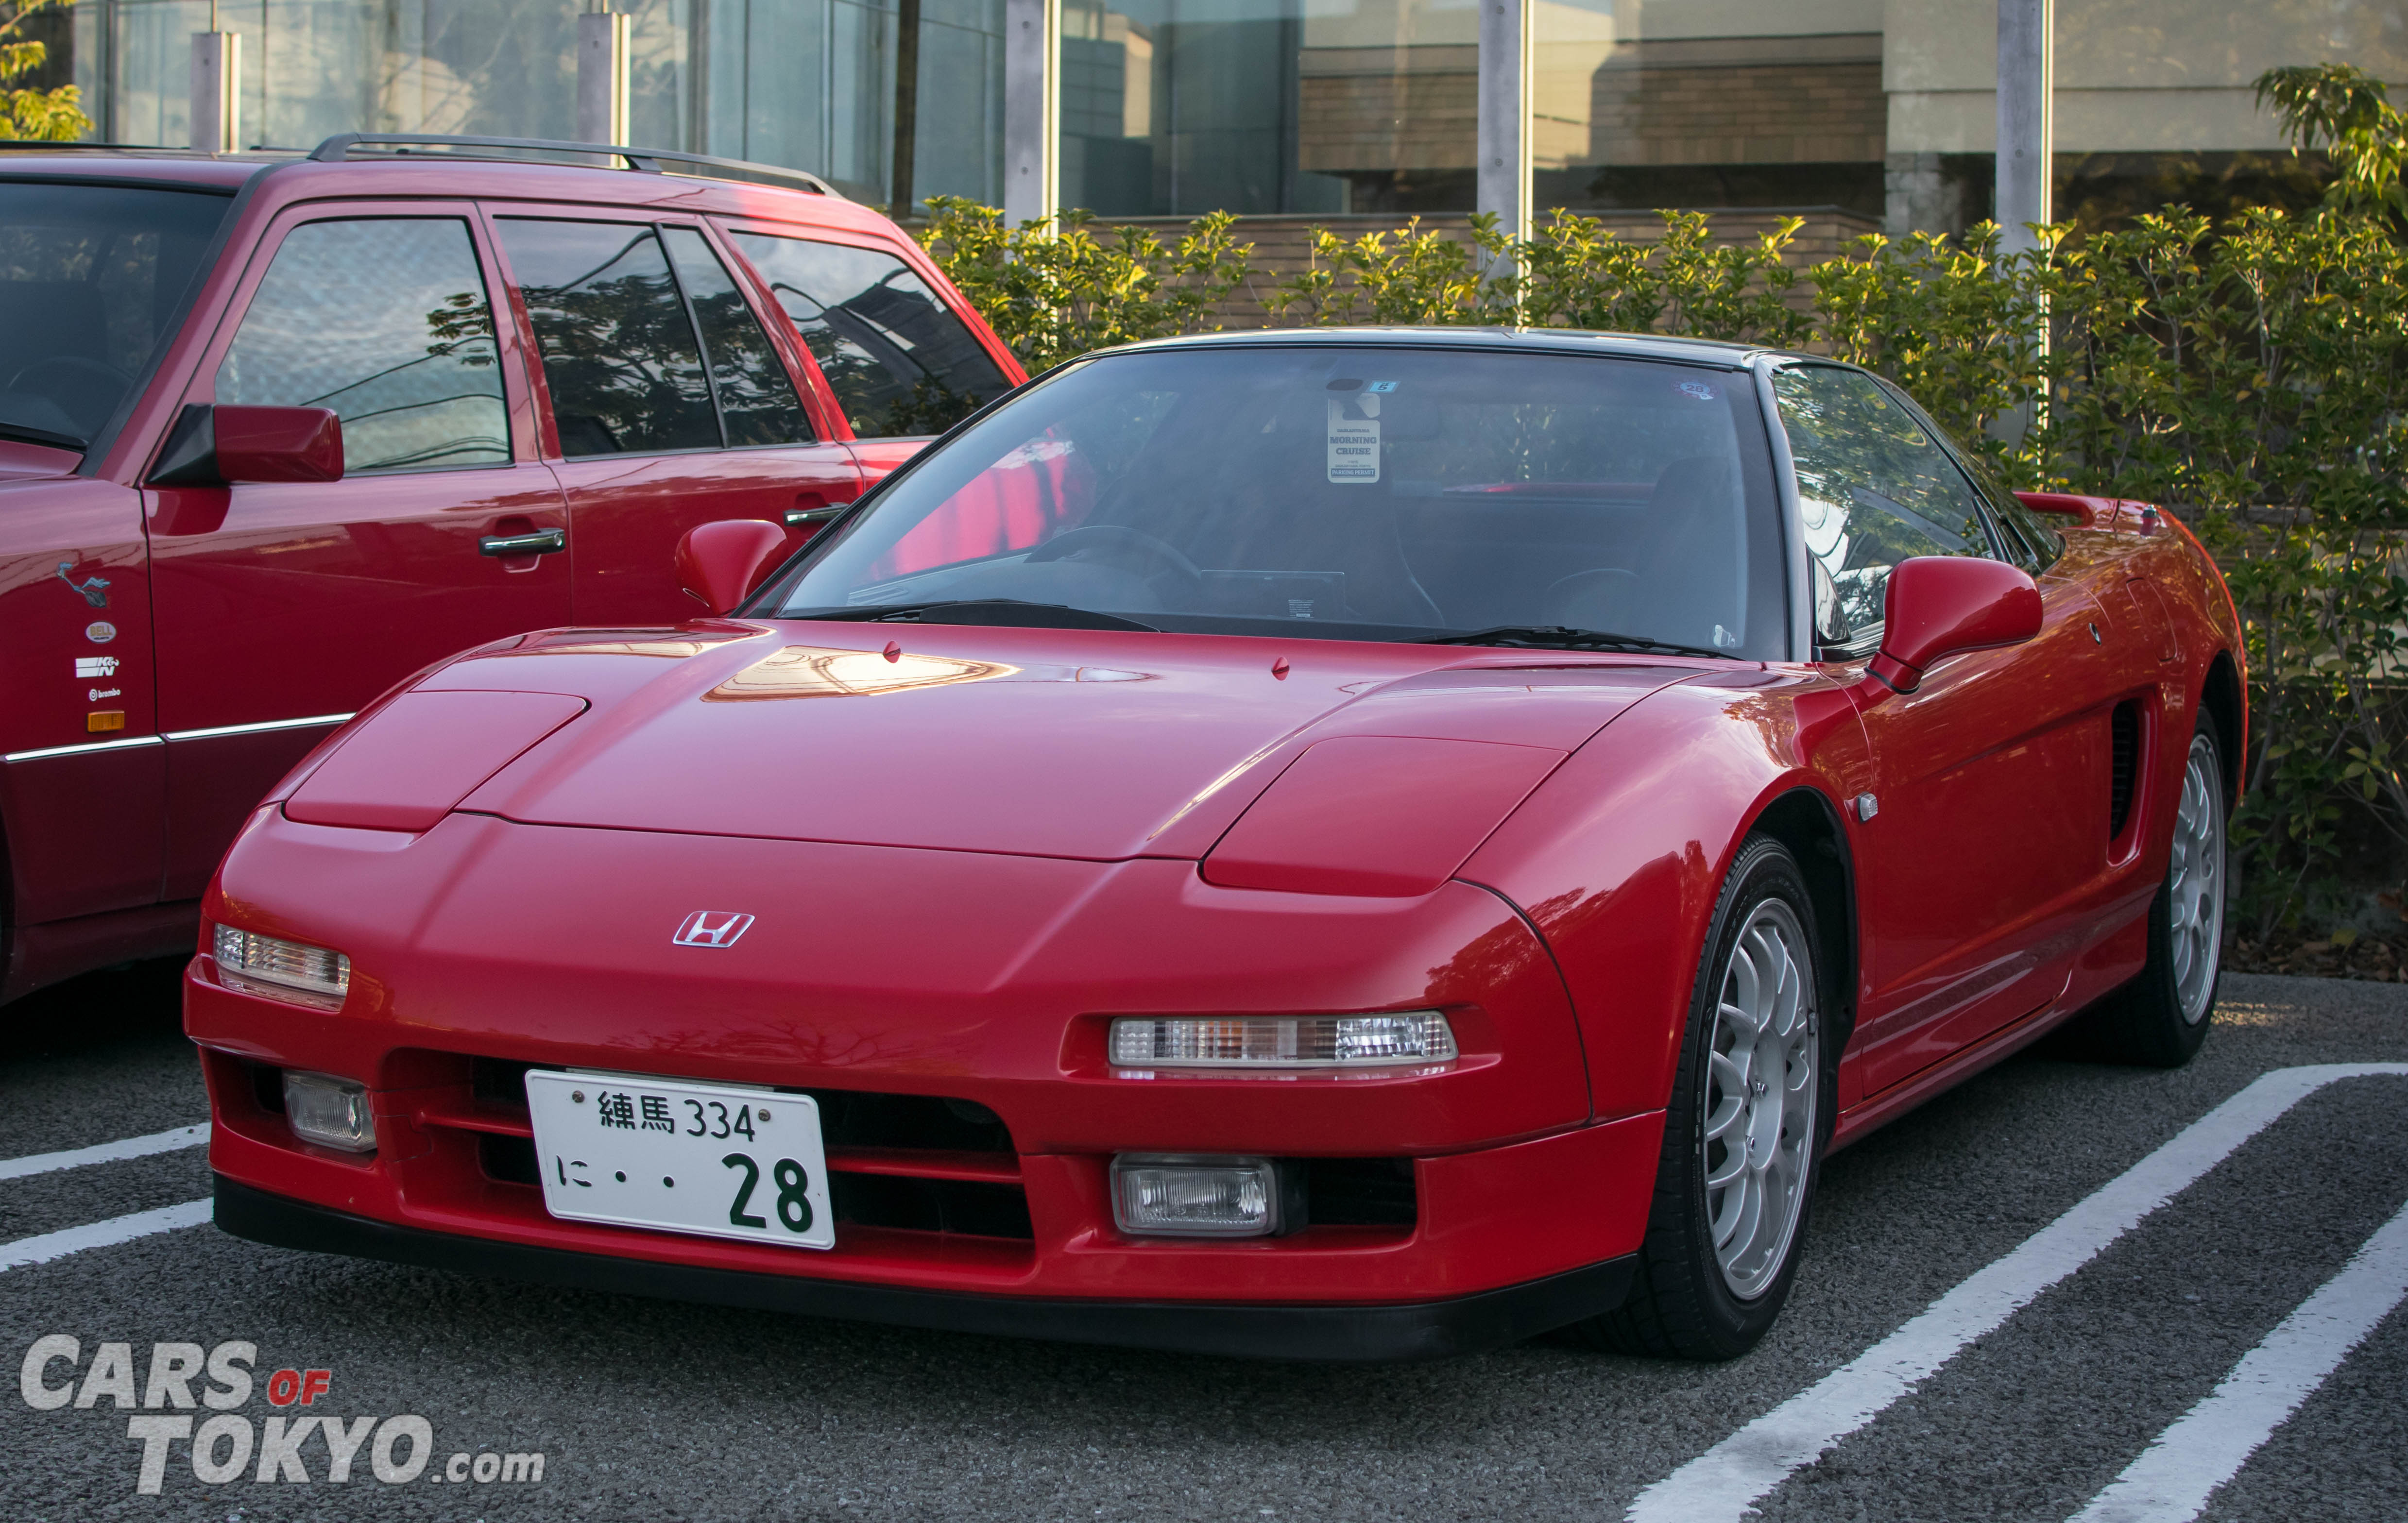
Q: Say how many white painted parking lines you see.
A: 4